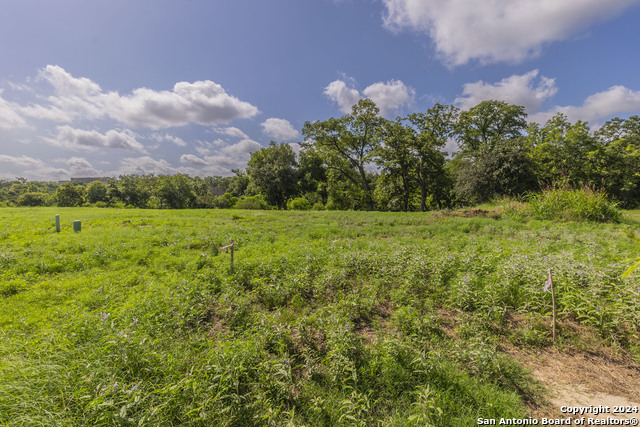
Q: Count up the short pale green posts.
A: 2